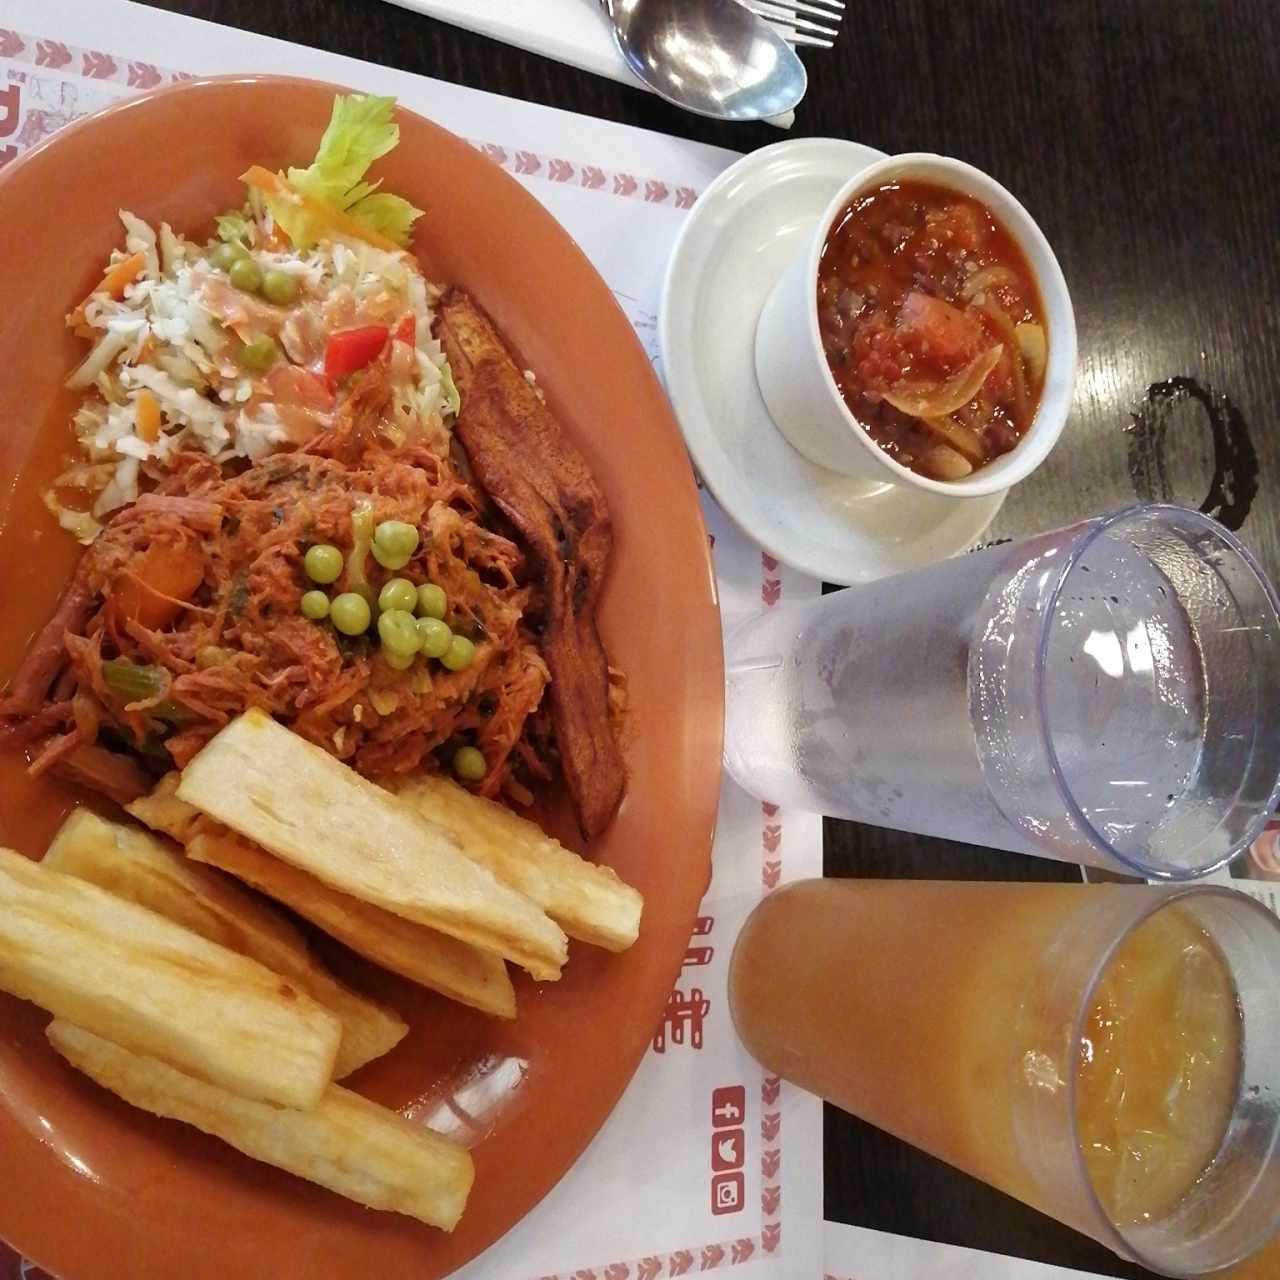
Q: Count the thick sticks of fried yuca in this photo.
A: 6